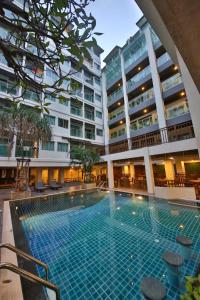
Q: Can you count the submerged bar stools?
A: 3